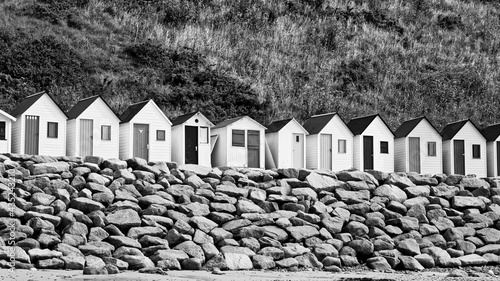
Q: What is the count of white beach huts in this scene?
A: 12